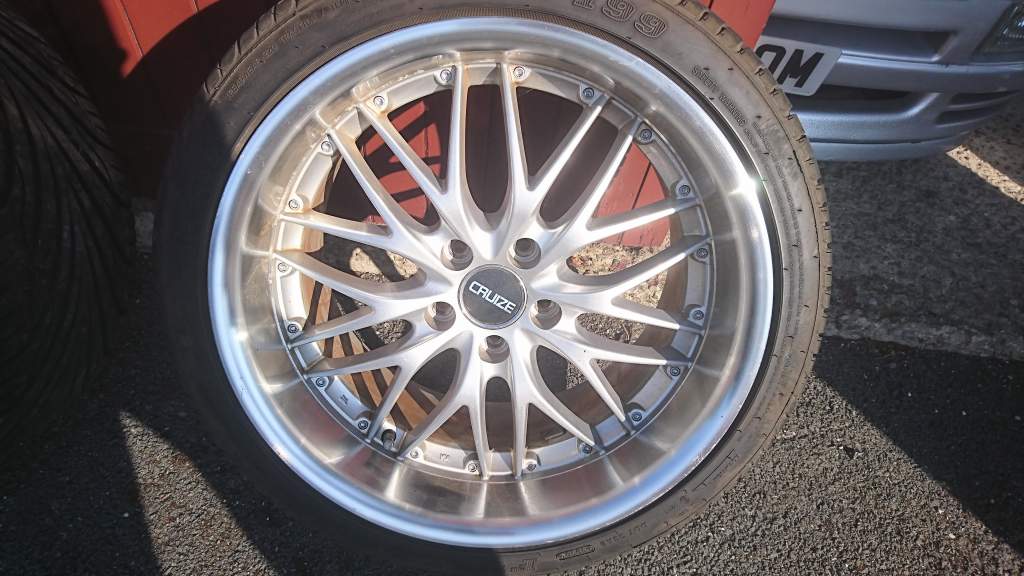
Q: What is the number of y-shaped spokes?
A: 10